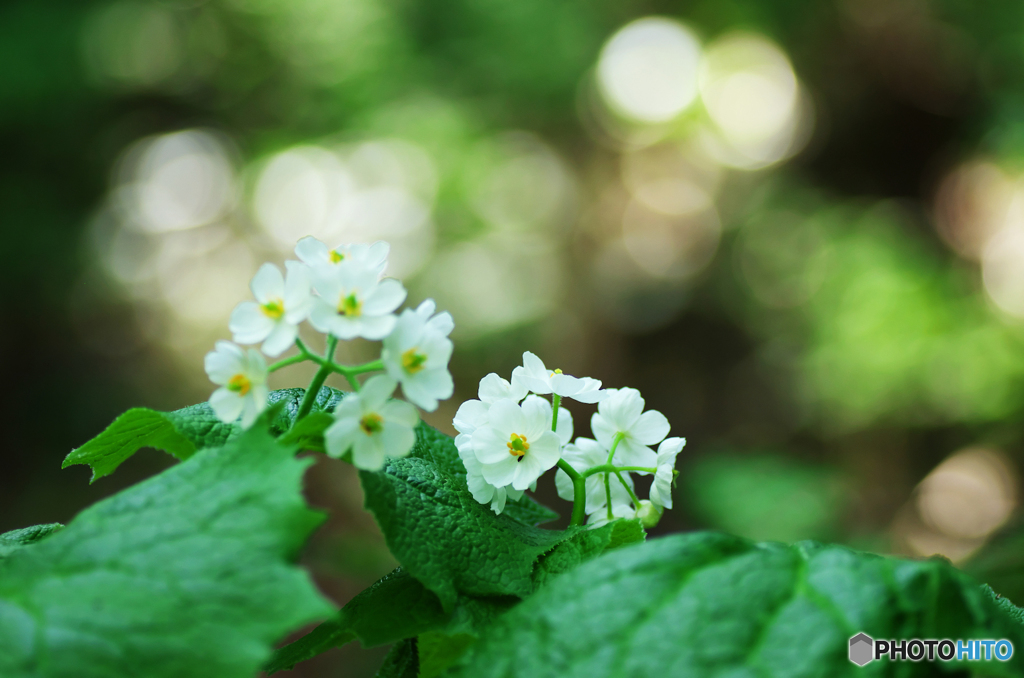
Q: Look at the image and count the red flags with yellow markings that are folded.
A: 0